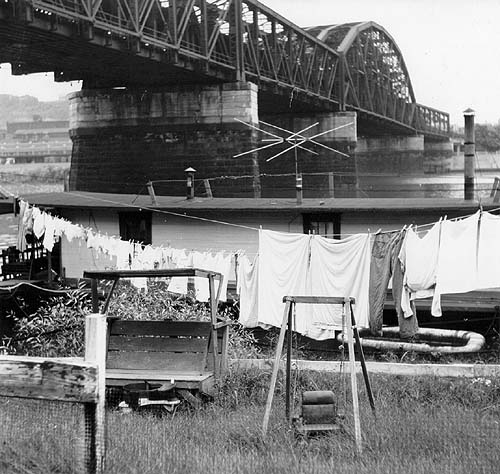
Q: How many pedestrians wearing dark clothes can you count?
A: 0